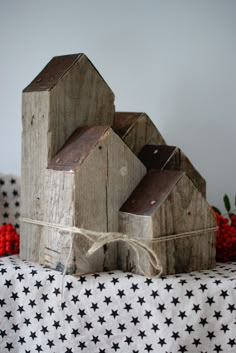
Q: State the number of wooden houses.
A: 5